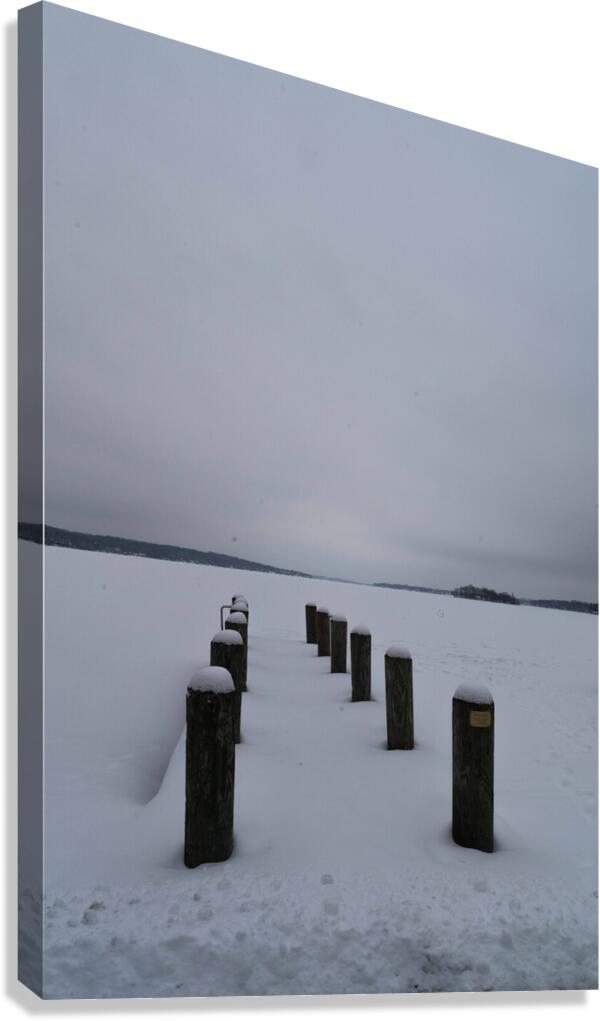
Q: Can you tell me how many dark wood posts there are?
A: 12